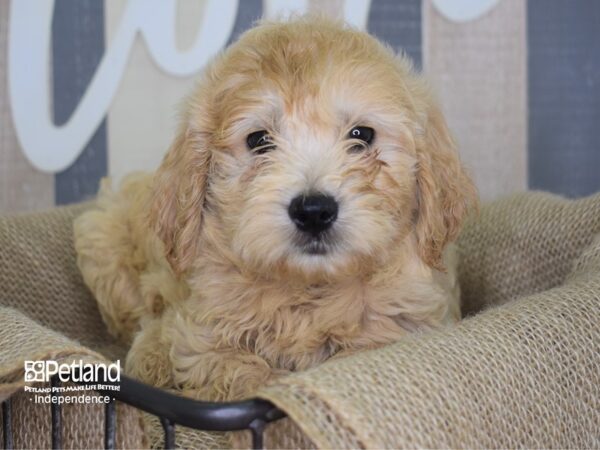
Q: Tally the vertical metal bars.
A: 5